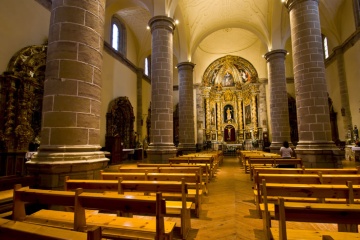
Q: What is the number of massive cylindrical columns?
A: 5